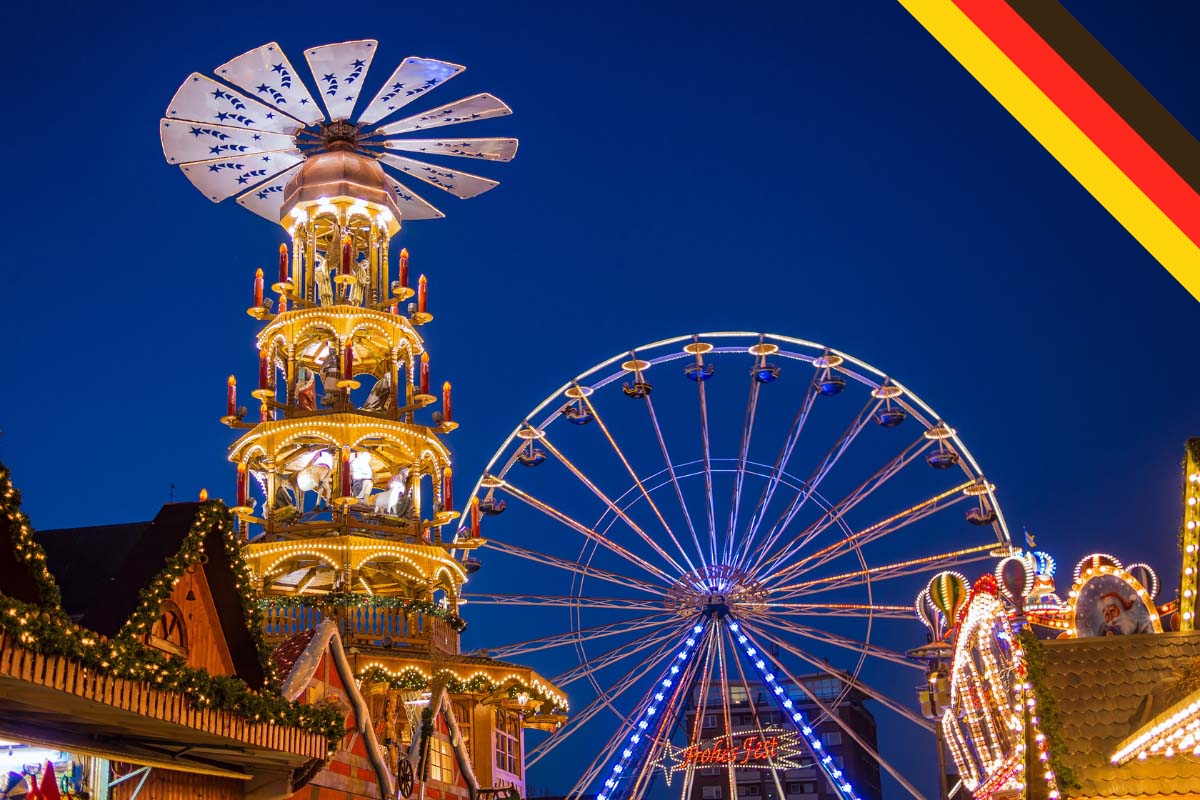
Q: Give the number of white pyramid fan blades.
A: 11